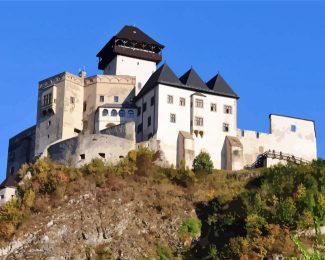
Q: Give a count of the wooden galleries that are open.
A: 1